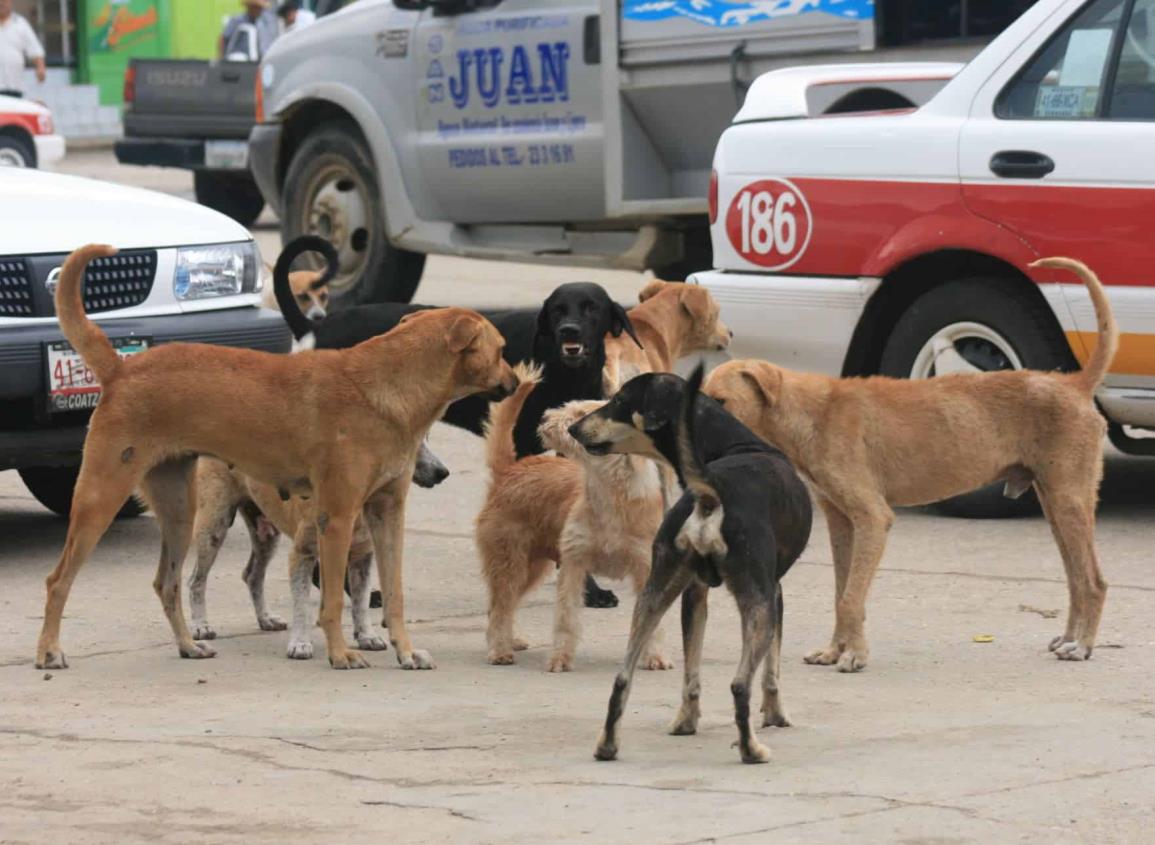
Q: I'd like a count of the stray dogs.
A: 8